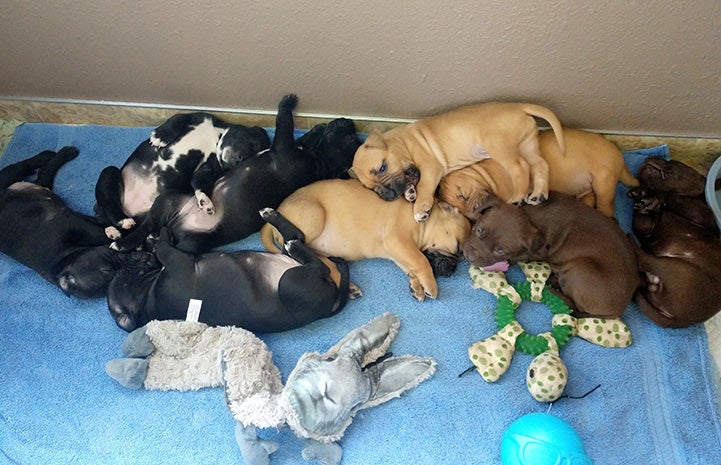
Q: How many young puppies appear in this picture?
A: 9